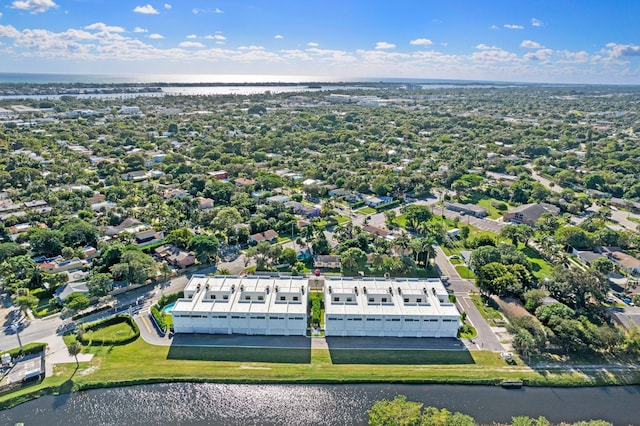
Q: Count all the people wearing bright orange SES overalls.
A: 0